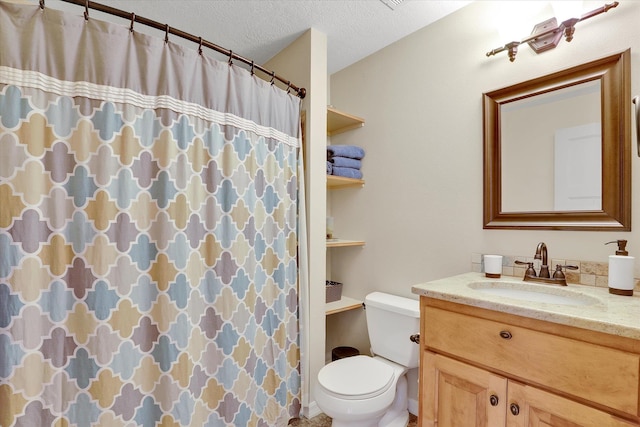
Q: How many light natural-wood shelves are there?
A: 4